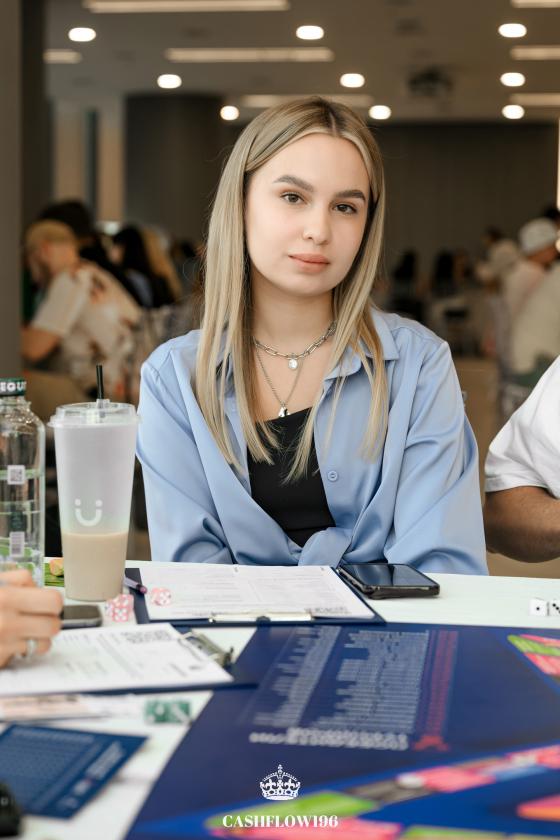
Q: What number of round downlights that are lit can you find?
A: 9